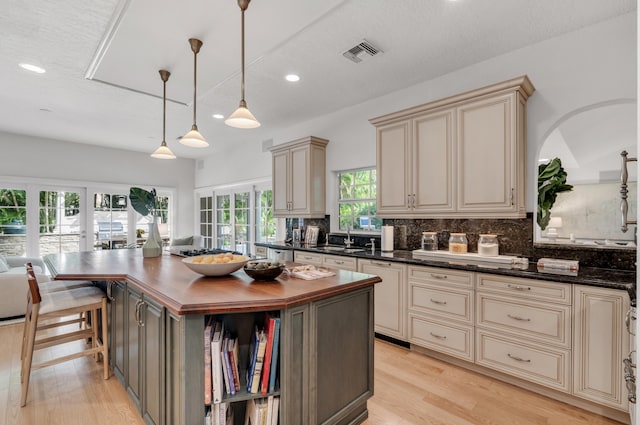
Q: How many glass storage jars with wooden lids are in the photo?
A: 3